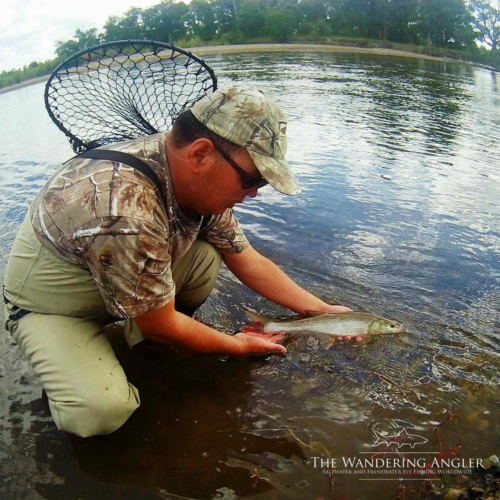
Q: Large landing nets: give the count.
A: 1